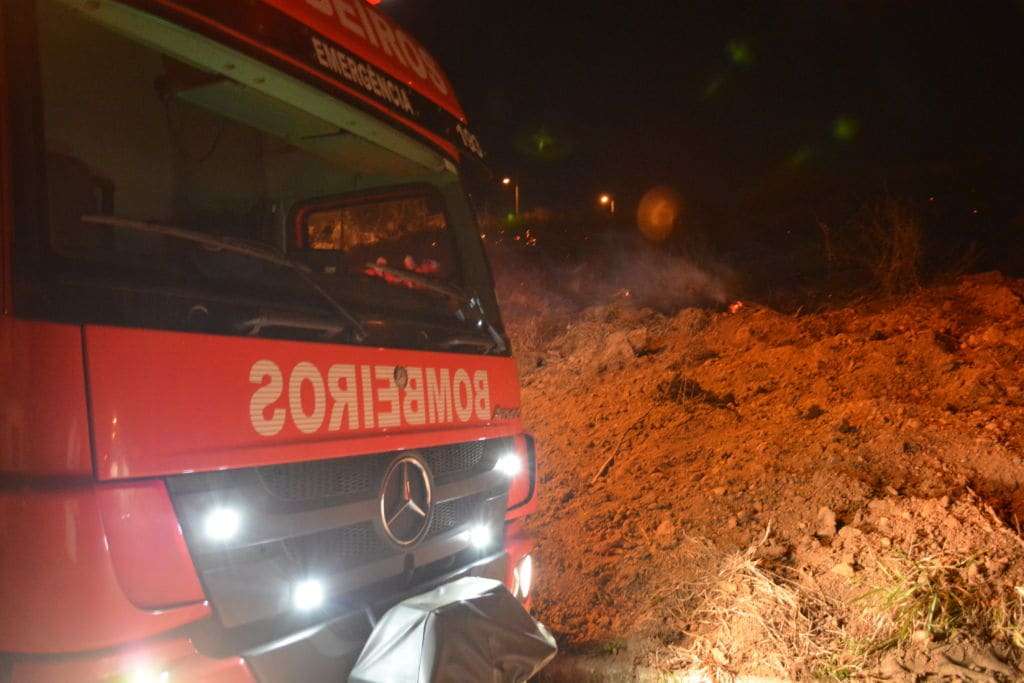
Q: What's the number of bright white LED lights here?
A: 4